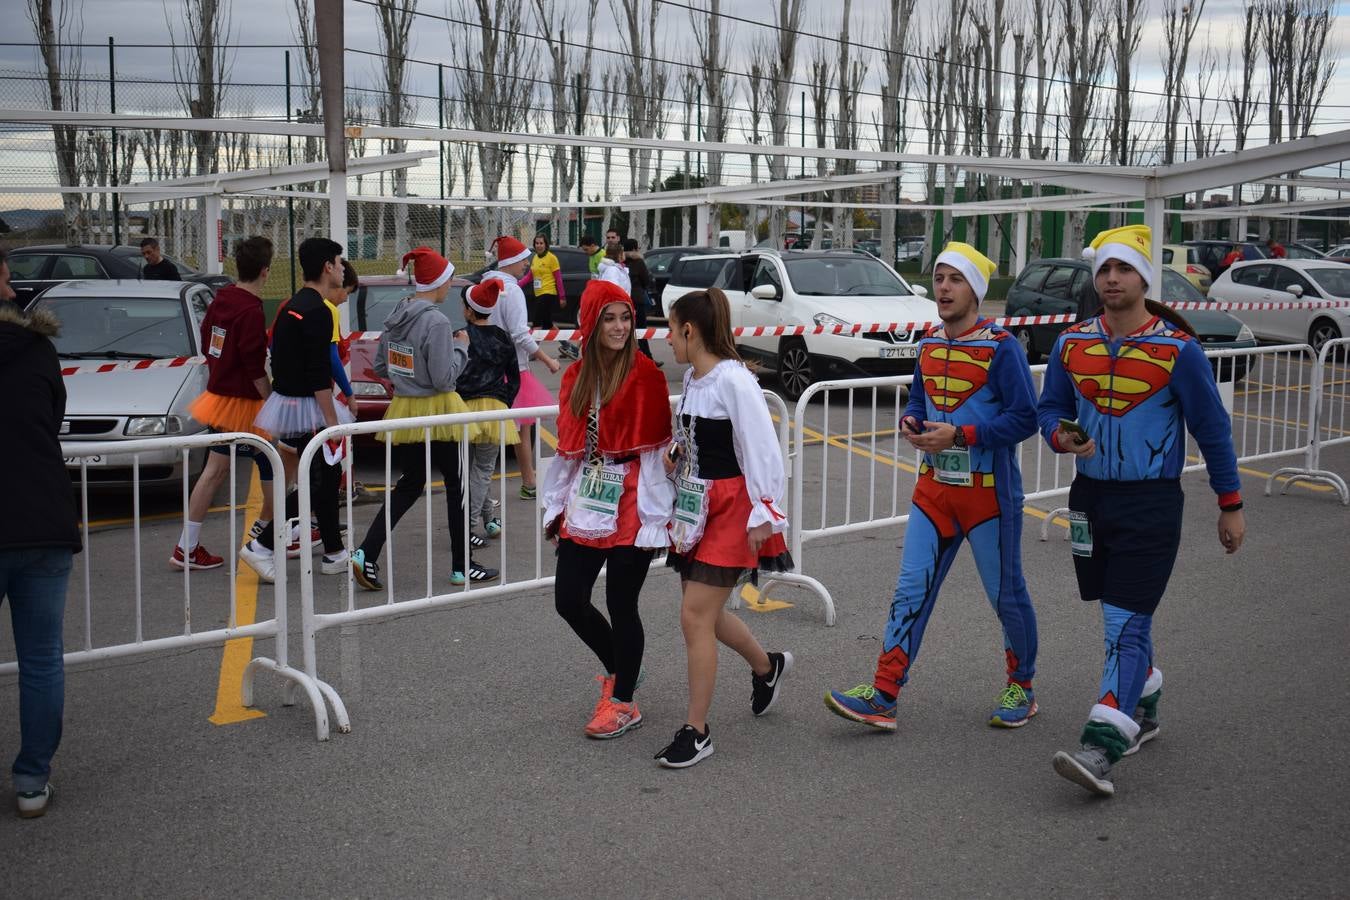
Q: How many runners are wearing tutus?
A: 5